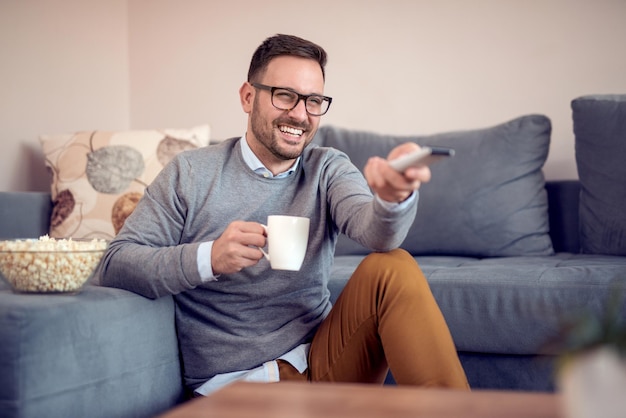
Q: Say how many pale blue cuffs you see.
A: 2